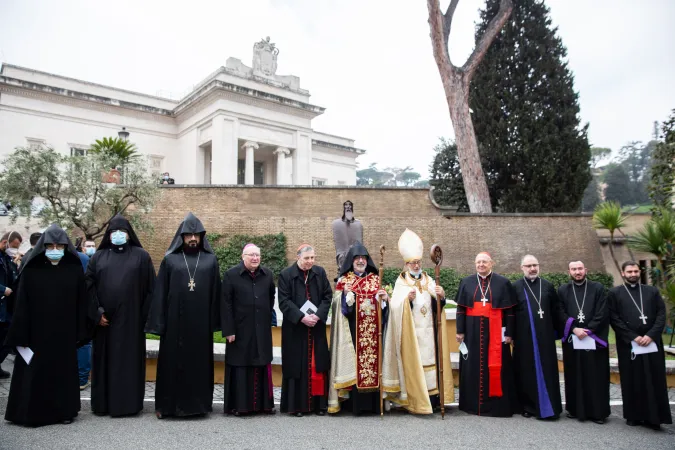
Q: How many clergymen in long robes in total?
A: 11